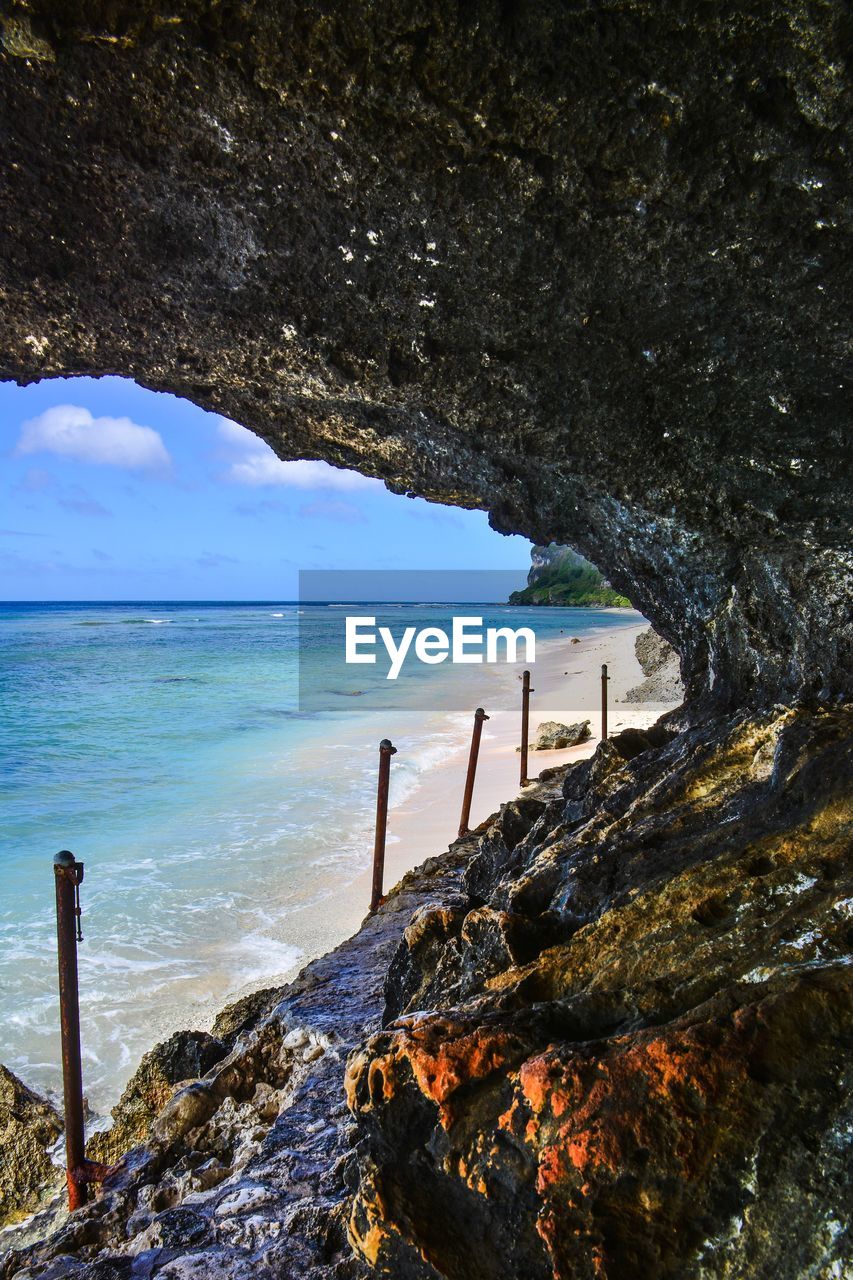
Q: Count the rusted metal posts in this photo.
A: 5